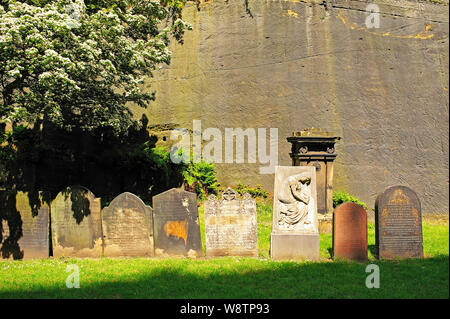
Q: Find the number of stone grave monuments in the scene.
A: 9